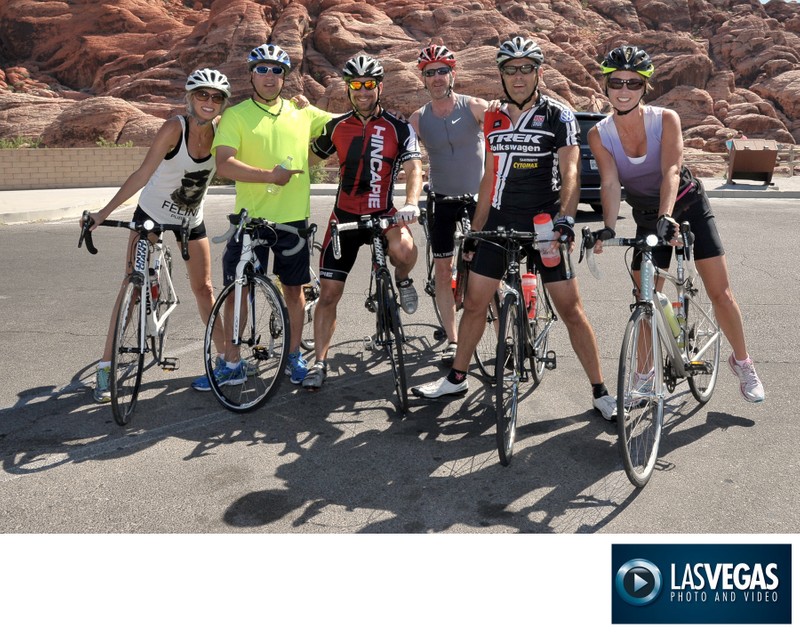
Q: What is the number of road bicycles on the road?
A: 6